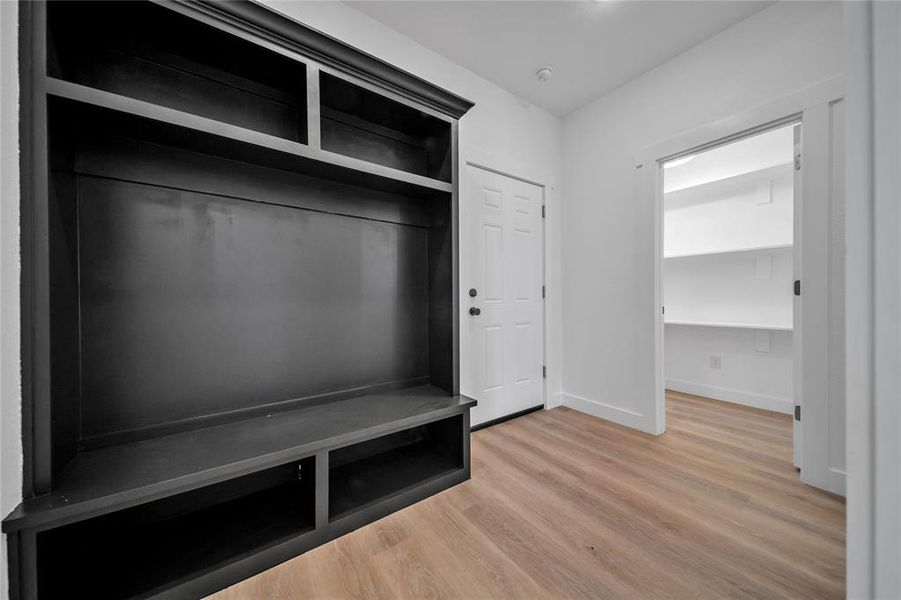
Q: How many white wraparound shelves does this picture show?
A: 3